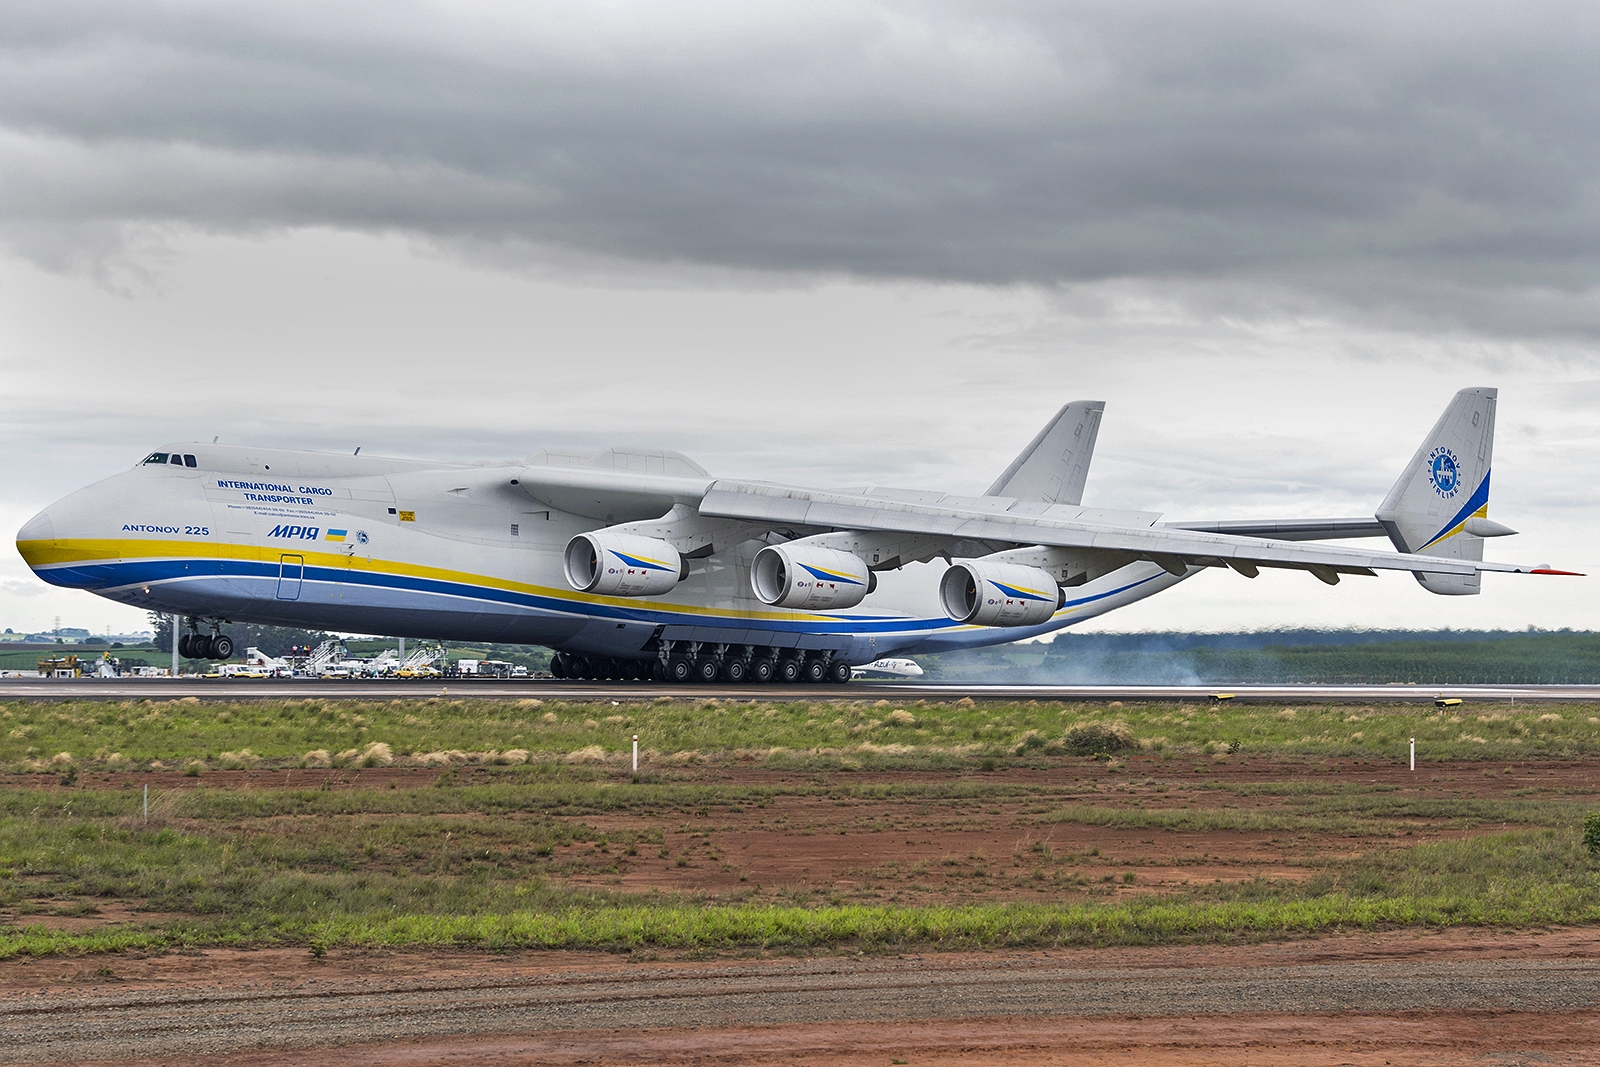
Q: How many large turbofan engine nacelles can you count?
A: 3